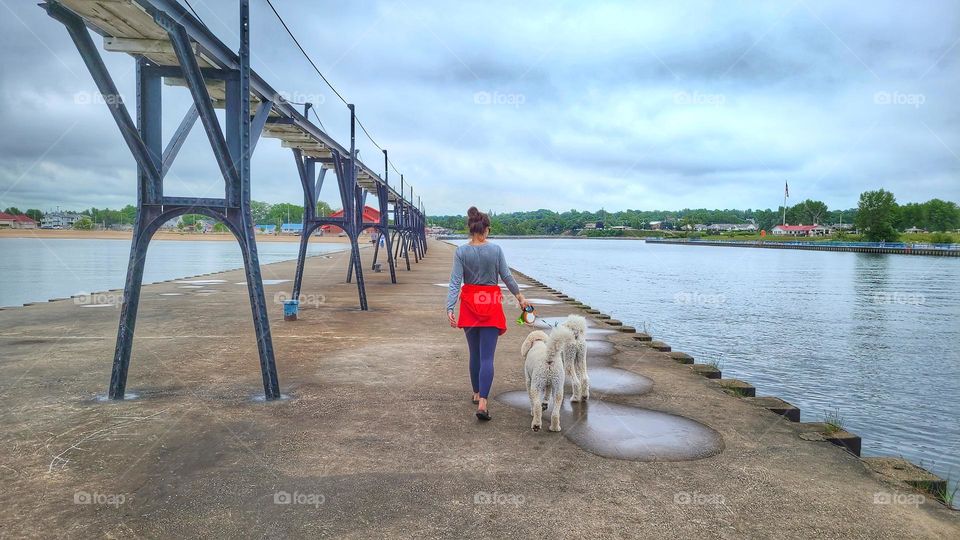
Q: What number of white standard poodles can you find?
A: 2